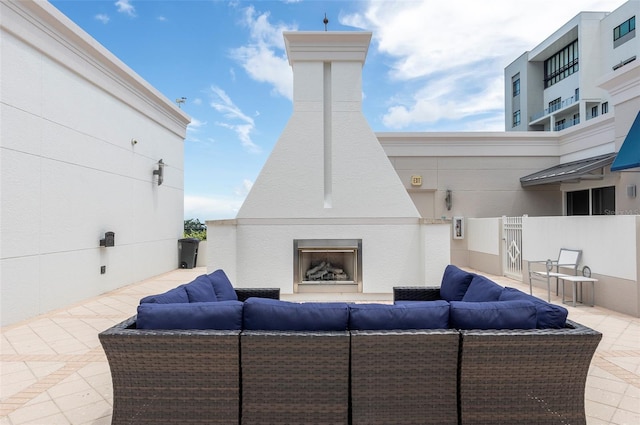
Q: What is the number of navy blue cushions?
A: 10